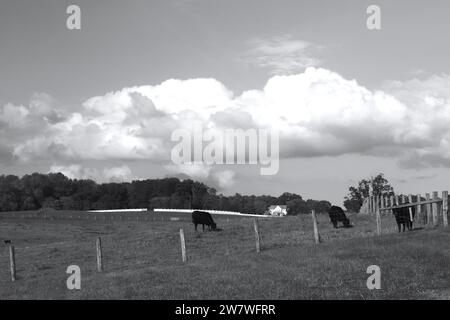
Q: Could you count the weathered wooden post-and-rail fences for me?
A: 1